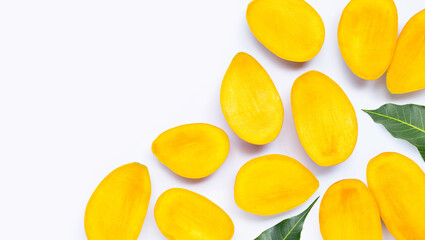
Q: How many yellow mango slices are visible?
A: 11